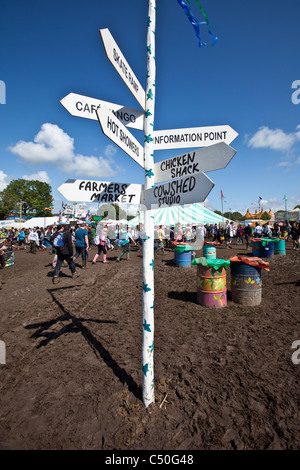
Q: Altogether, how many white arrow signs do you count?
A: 7